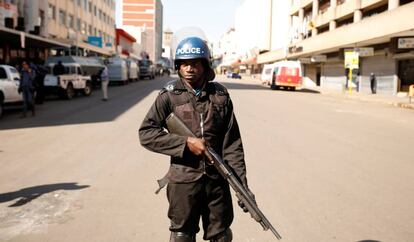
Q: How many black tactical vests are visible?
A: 1